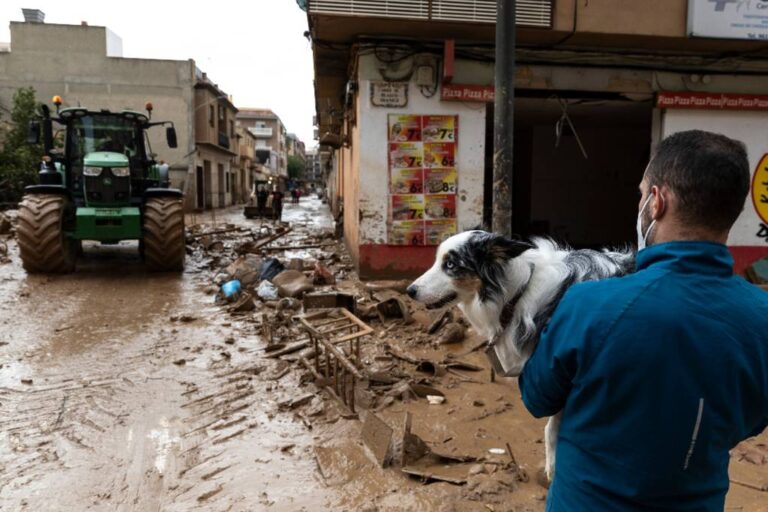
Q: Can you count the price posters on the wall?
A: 10